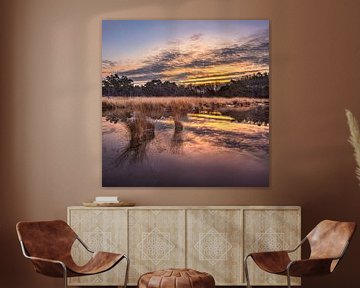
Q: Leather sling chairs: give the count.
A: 2